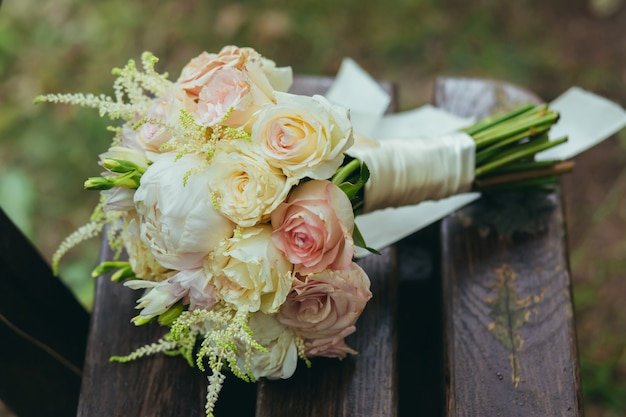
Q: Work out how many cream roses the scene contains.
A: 3